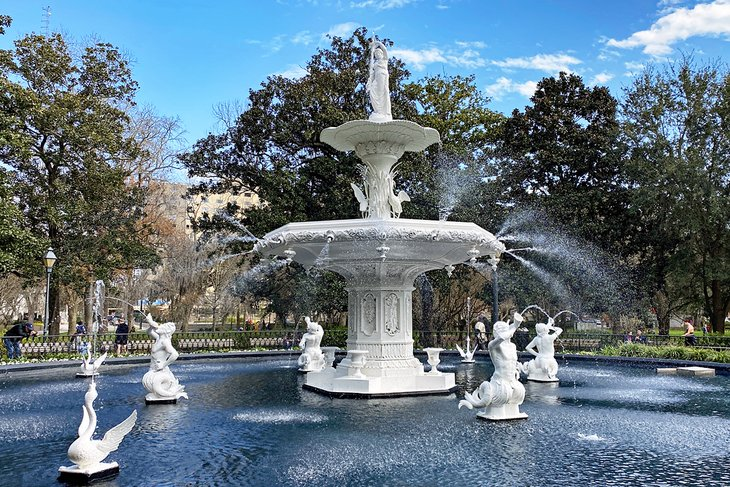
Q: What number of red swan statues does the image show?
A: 0